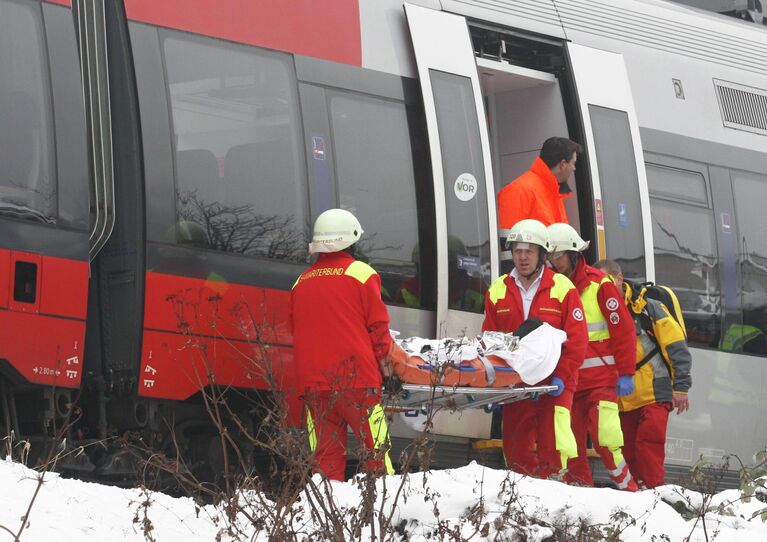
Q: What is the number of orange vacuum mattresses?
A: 1